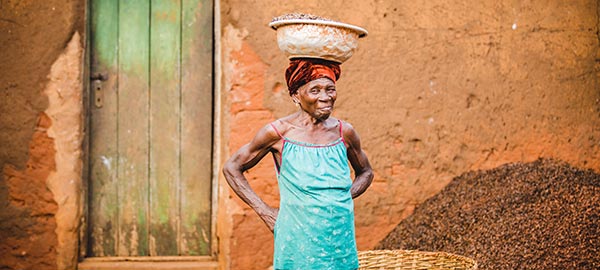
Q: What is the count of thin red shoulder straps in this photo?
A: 2